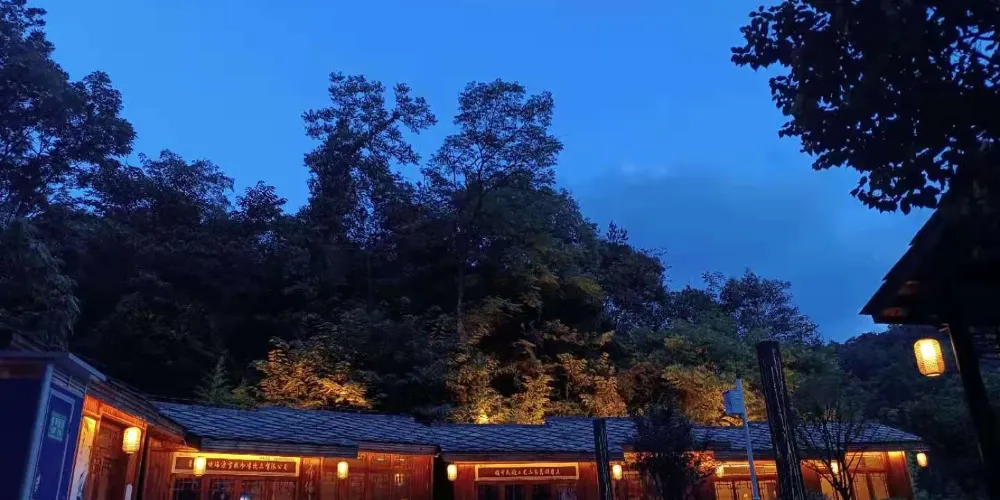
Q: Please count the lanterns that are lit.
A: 9